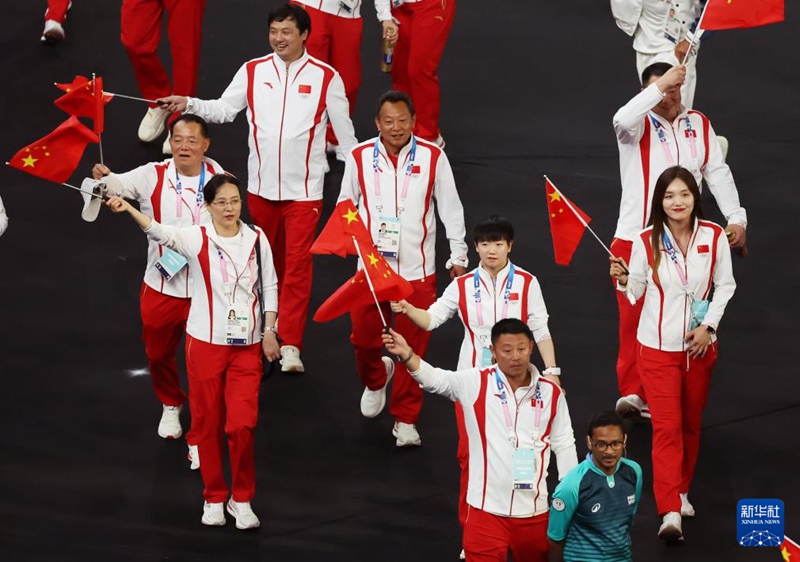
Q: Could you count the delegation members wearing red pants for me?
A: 12